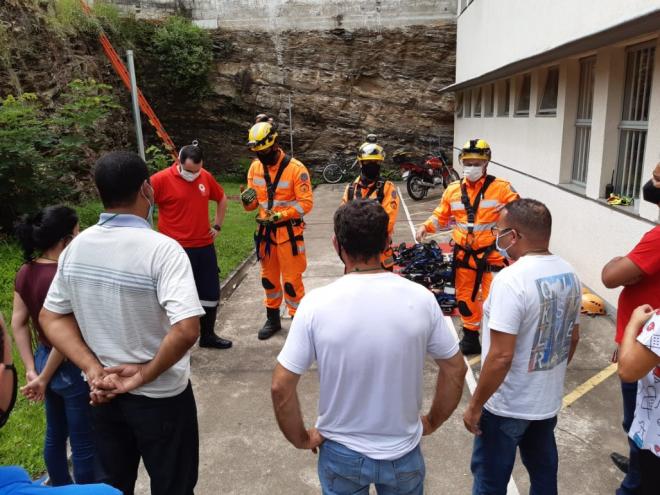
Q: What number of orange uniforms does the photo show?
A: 3